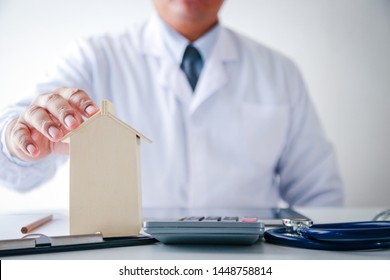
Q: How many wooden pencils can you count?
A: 1